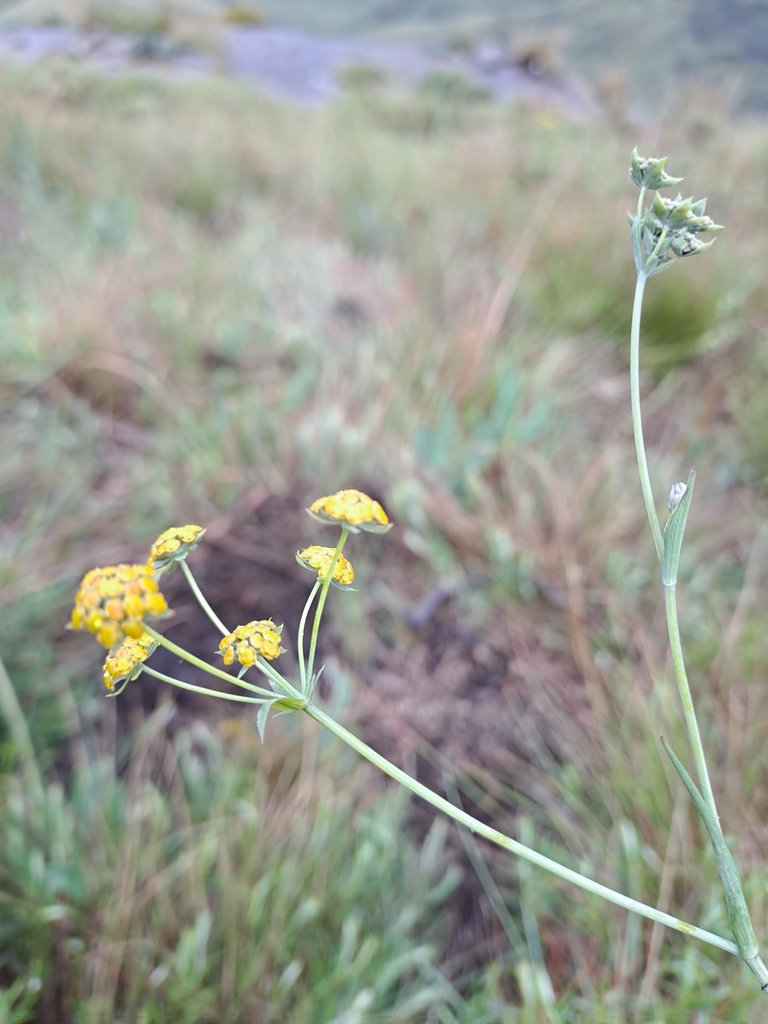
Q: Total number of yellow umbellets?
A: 6